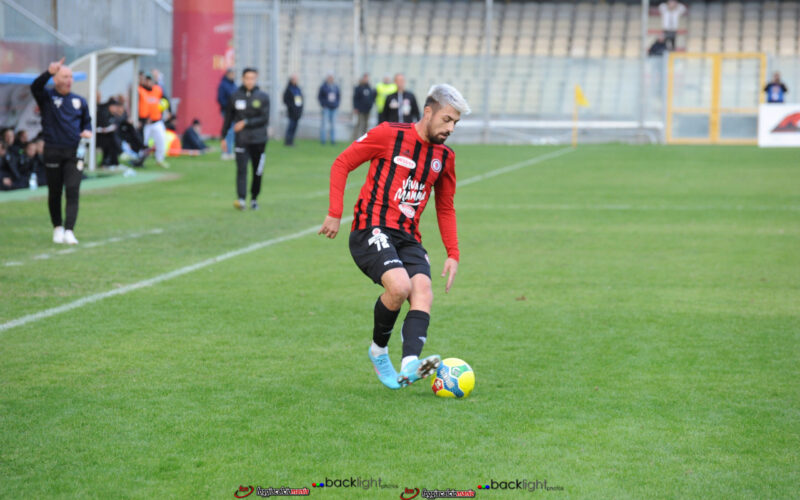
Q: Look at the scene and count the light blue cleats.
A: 2